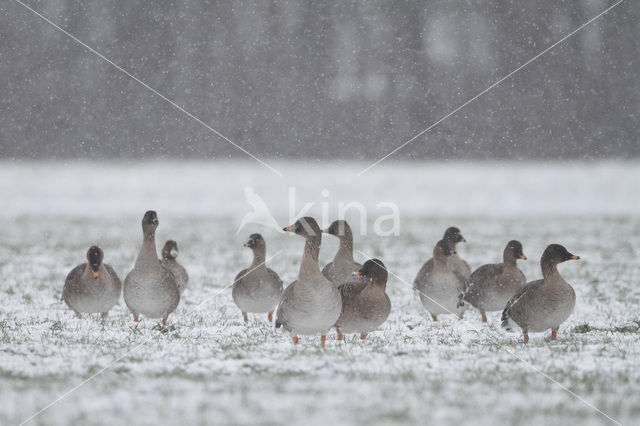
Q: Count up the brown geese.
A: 11